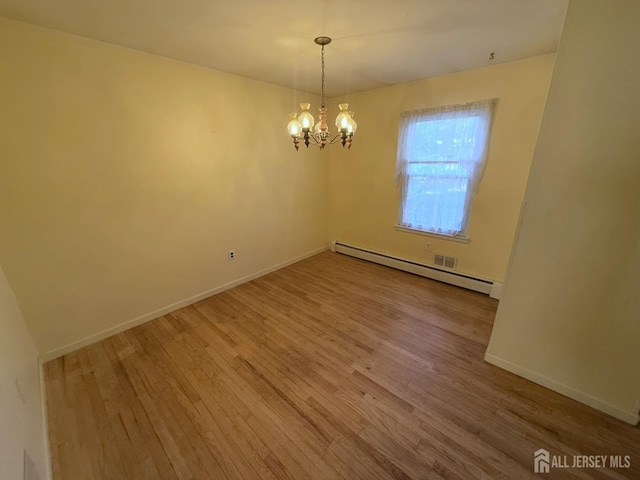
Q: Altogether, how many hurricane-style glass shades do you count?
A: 5